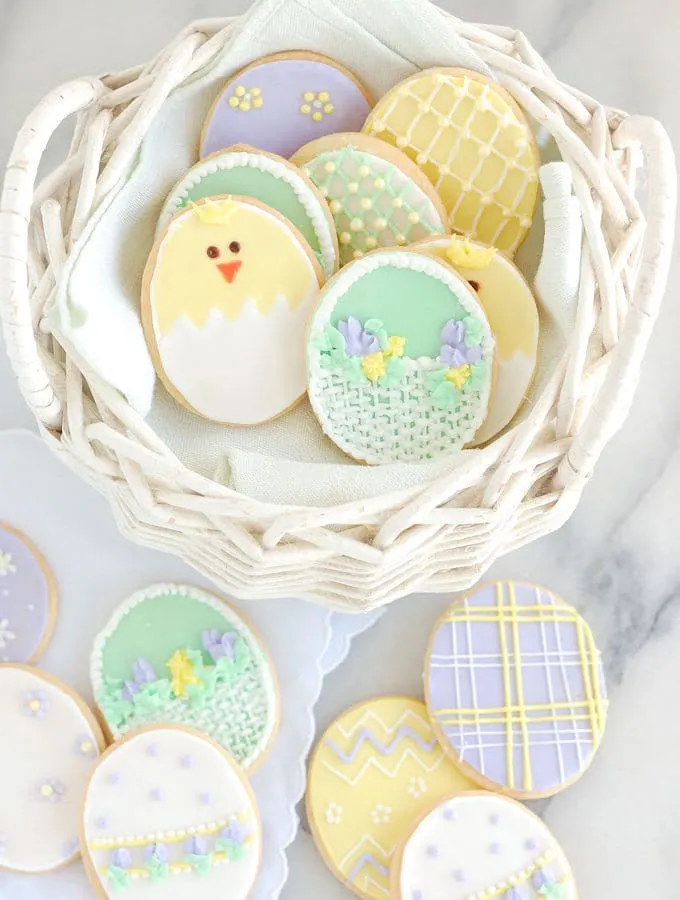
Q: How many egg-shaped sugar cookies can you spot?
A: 14